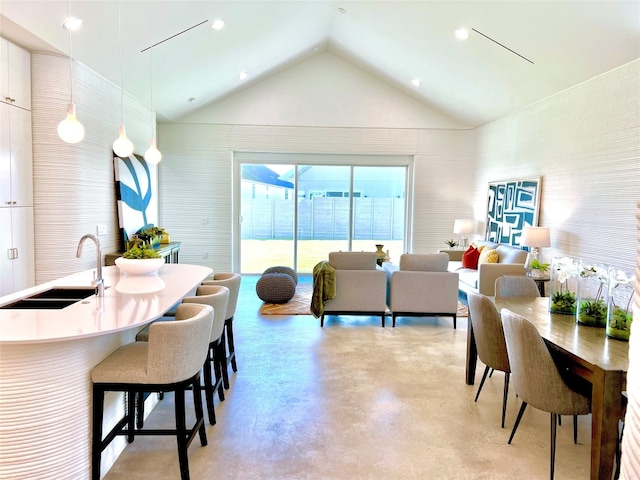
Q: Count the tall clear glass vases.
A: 3